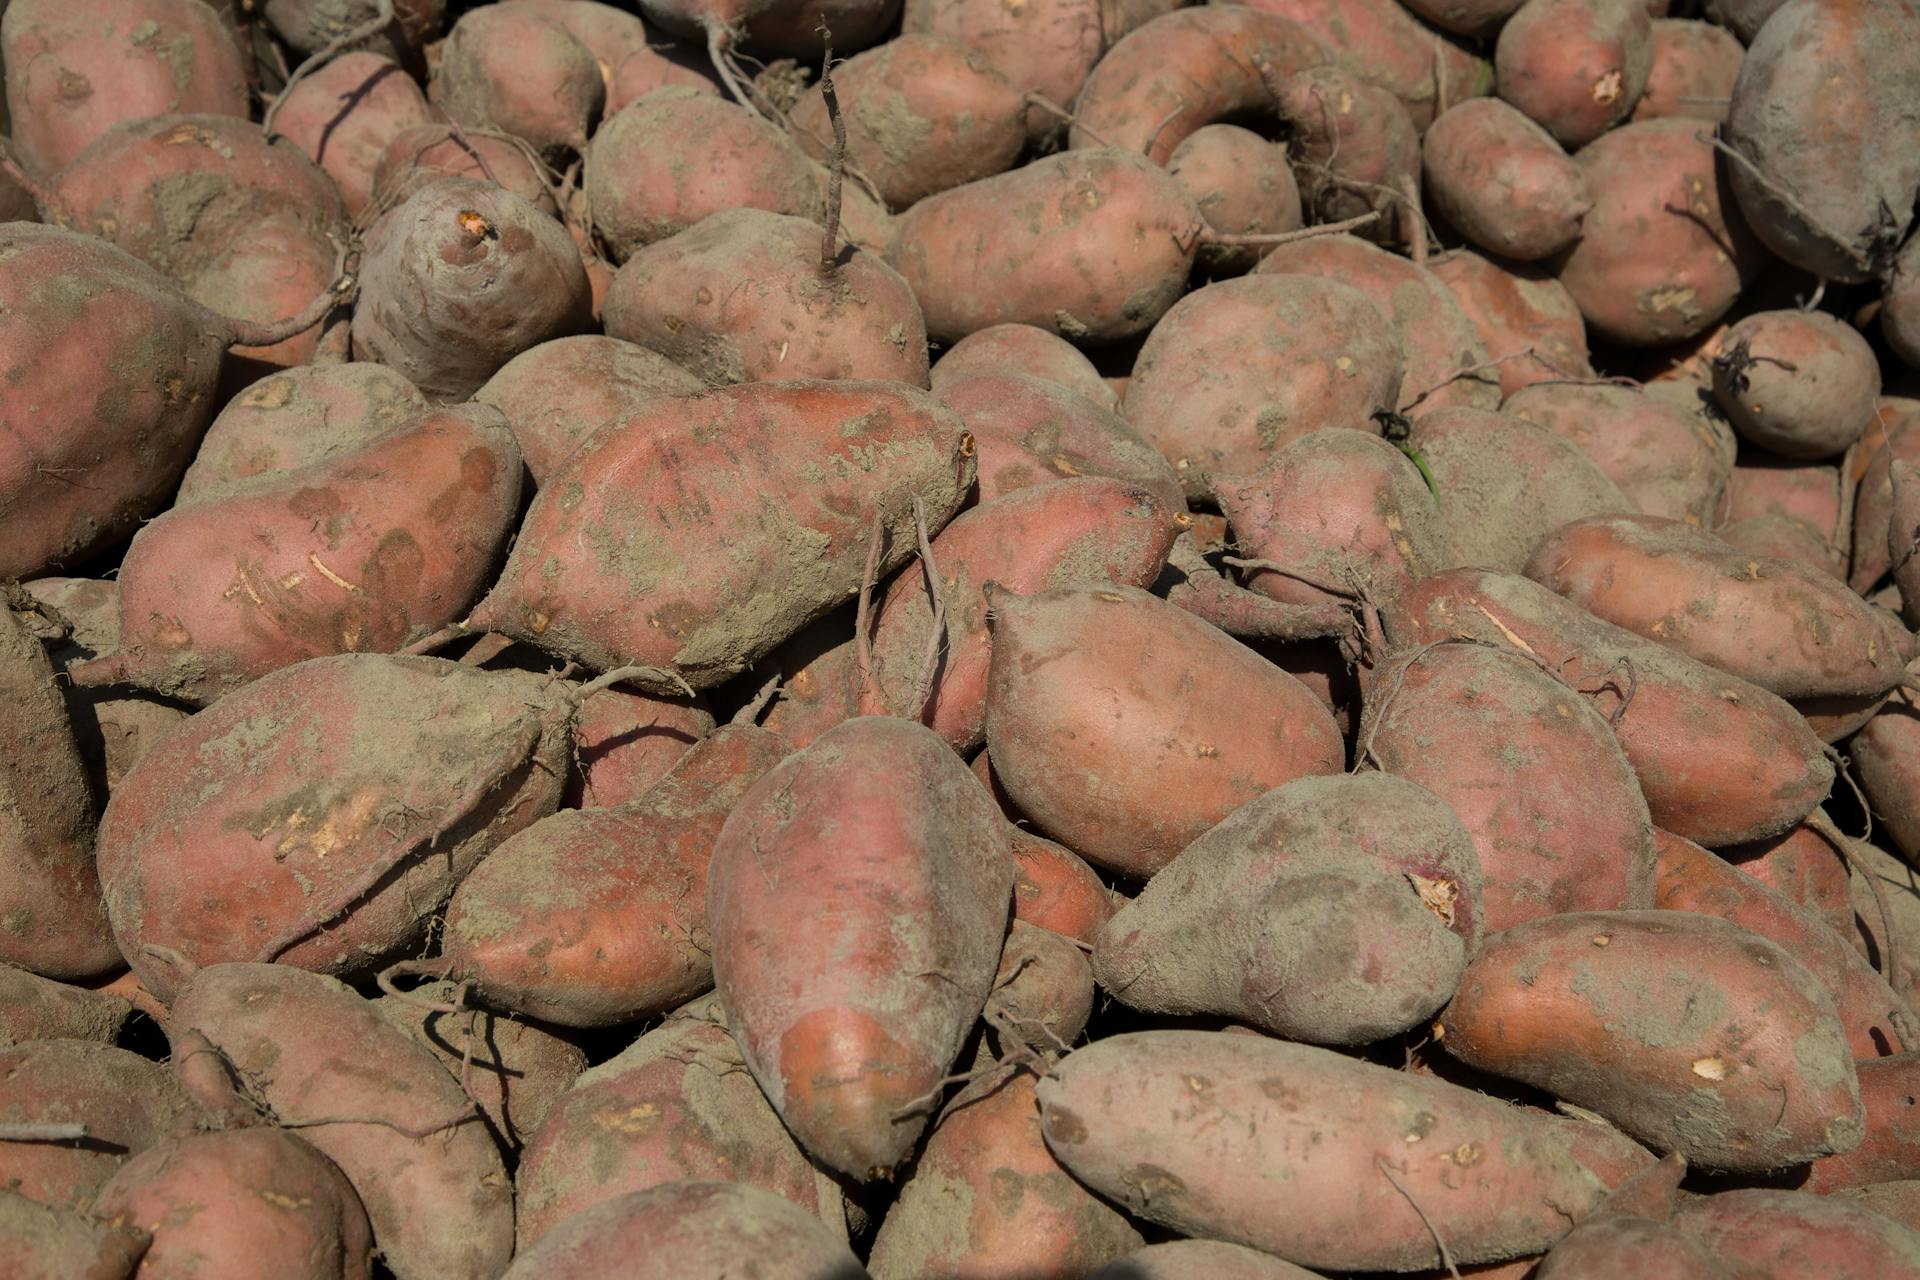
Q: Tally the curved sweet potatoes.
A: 1